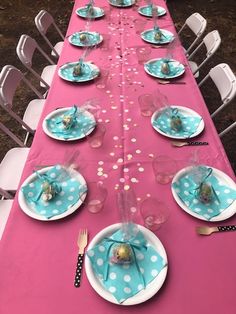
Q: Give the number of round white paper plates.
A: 12